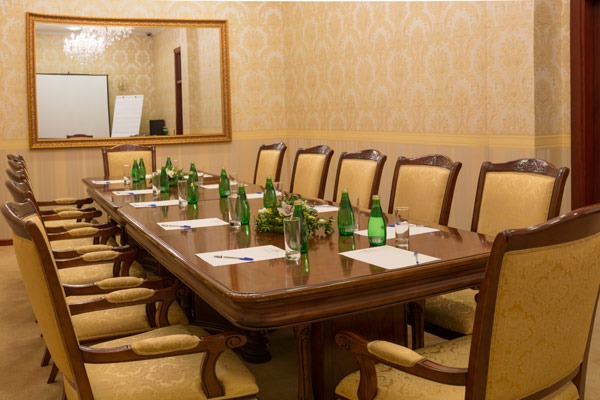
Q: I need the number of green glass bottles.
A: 12